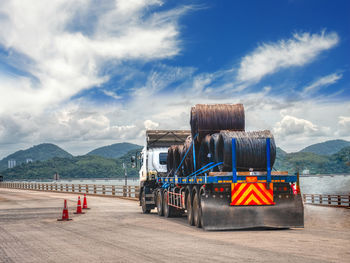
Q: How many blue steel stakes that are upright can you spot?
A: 2